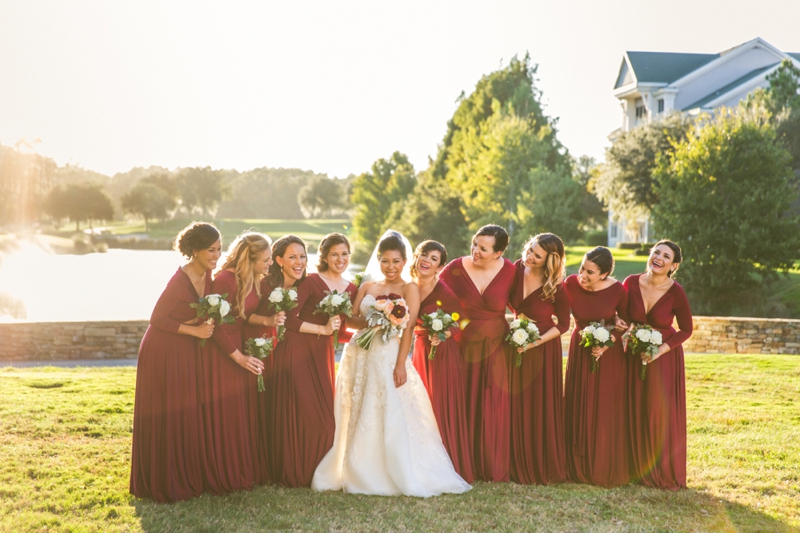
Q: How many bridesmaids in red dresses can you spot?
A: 9